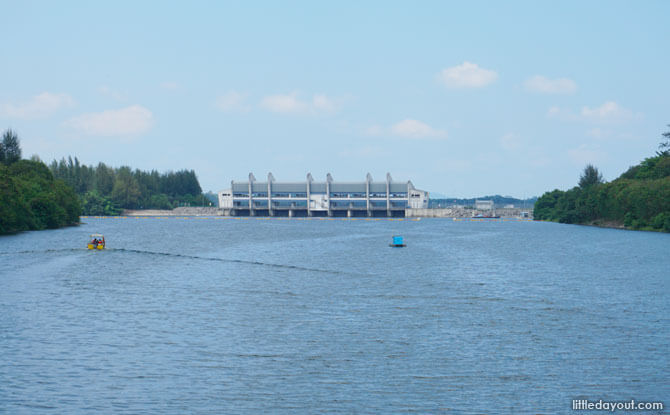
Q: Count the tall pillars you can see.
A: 6